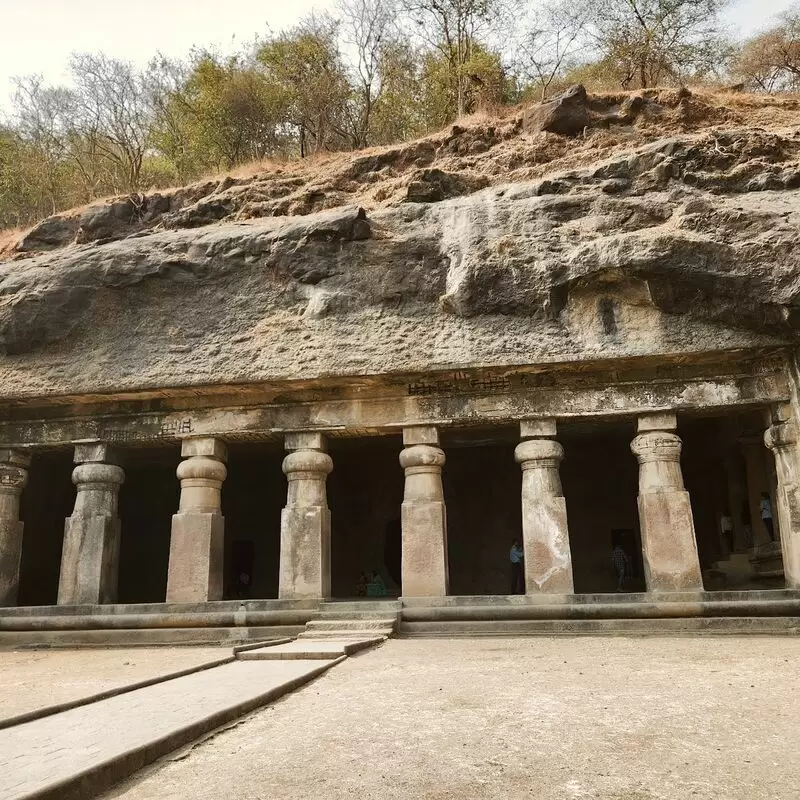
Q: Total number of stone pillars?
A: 8